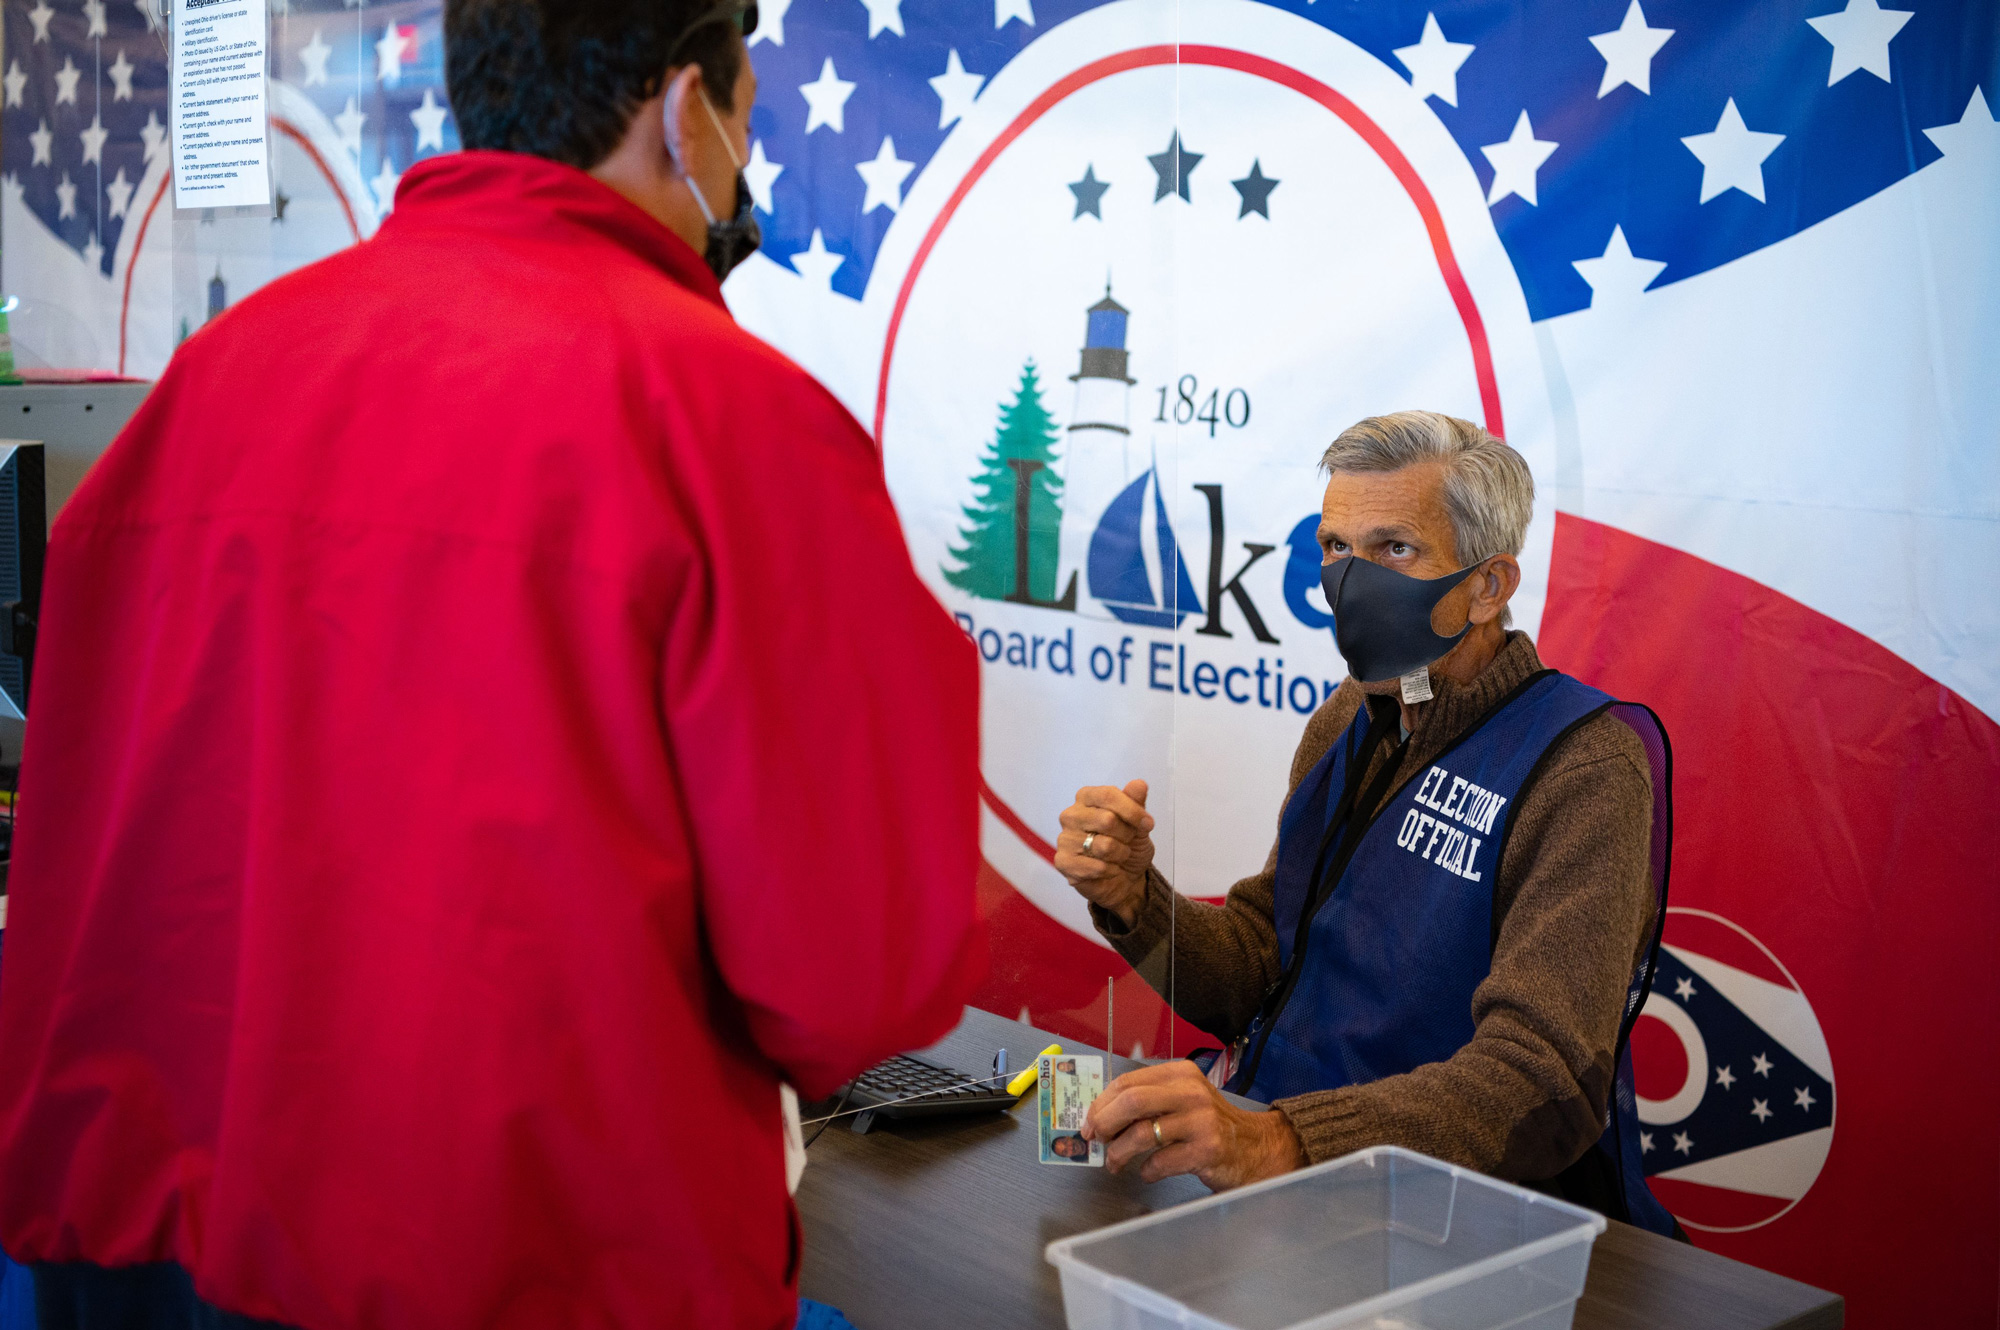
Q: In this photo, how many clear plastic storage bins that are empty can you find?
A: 1